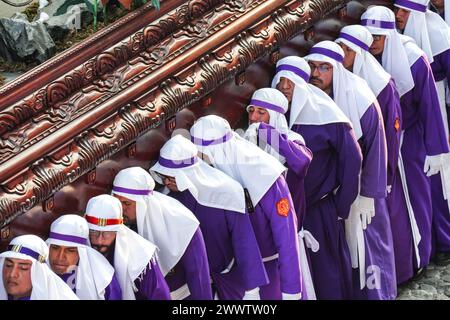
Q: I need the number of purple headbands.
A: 11